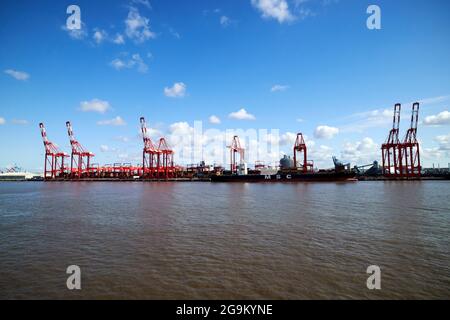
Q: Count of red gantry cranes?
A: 8